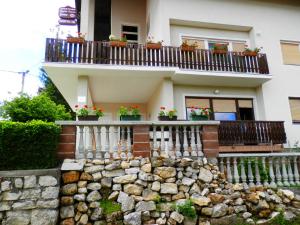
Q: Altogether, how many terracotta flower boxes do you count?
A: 6